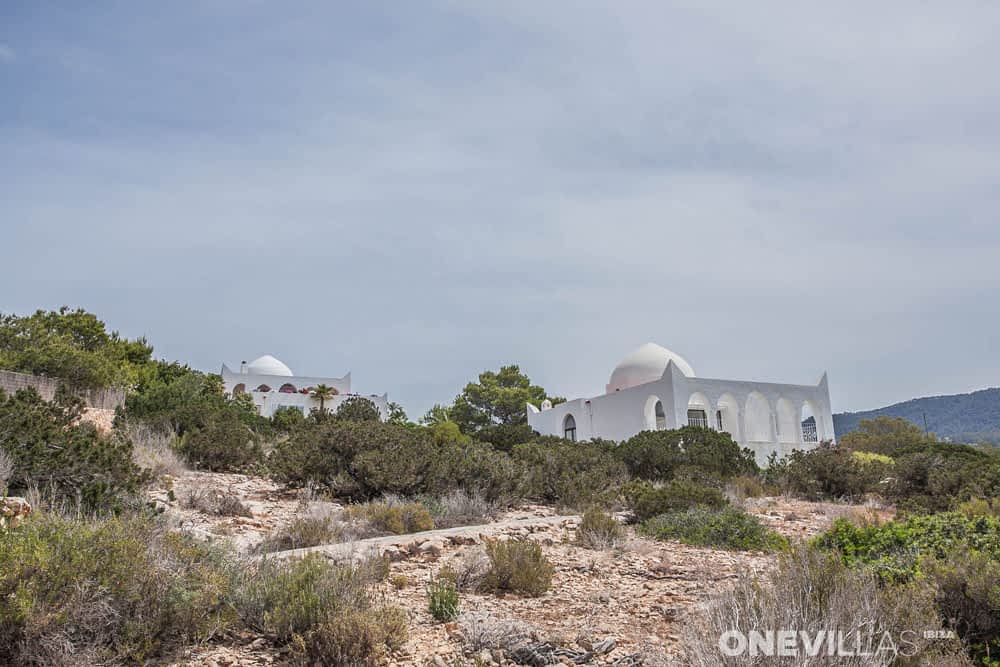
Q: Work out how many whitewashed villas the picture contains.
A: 2